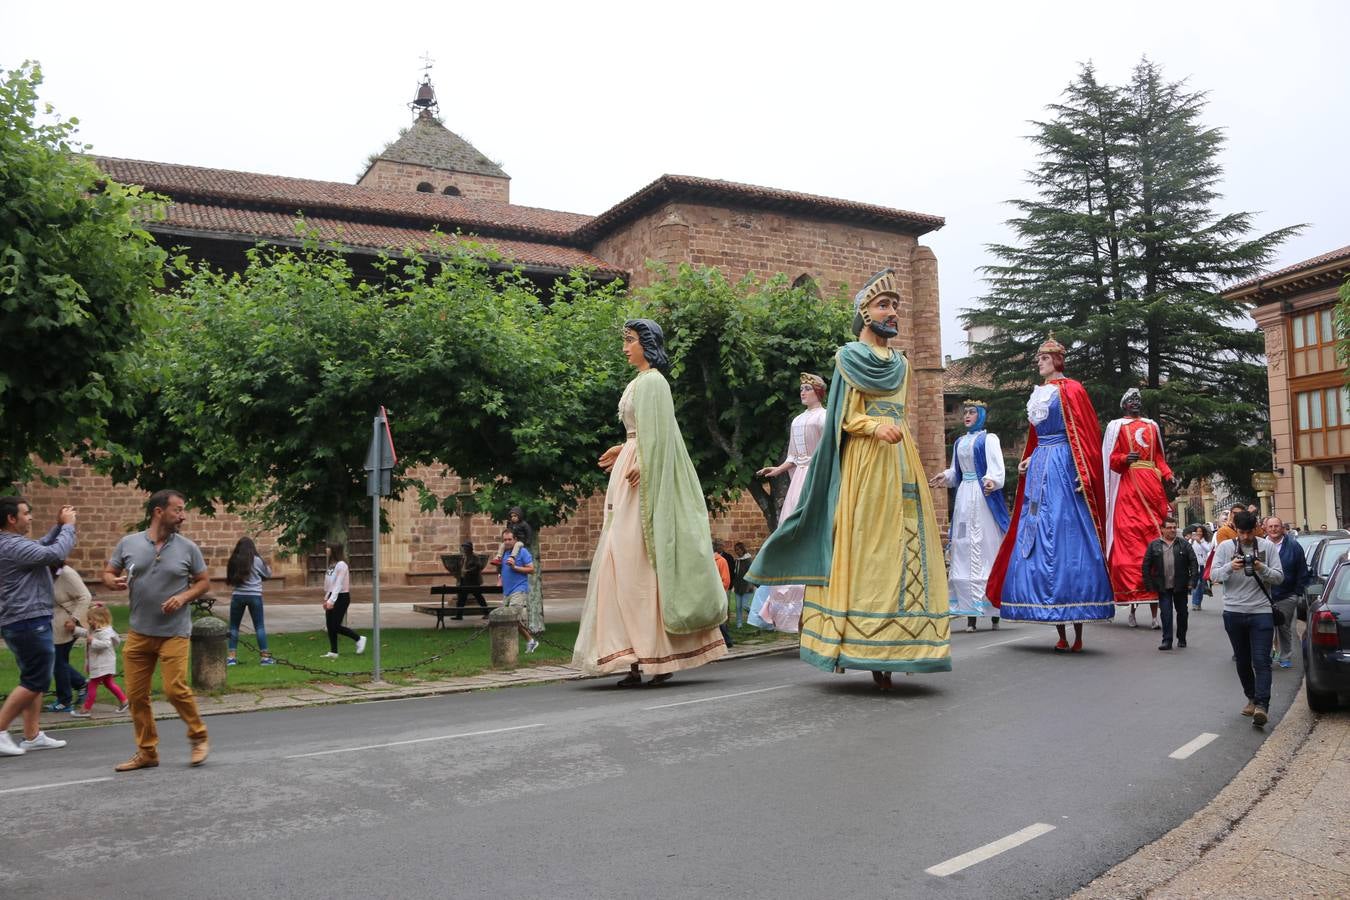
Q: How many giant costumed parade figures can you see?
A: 6